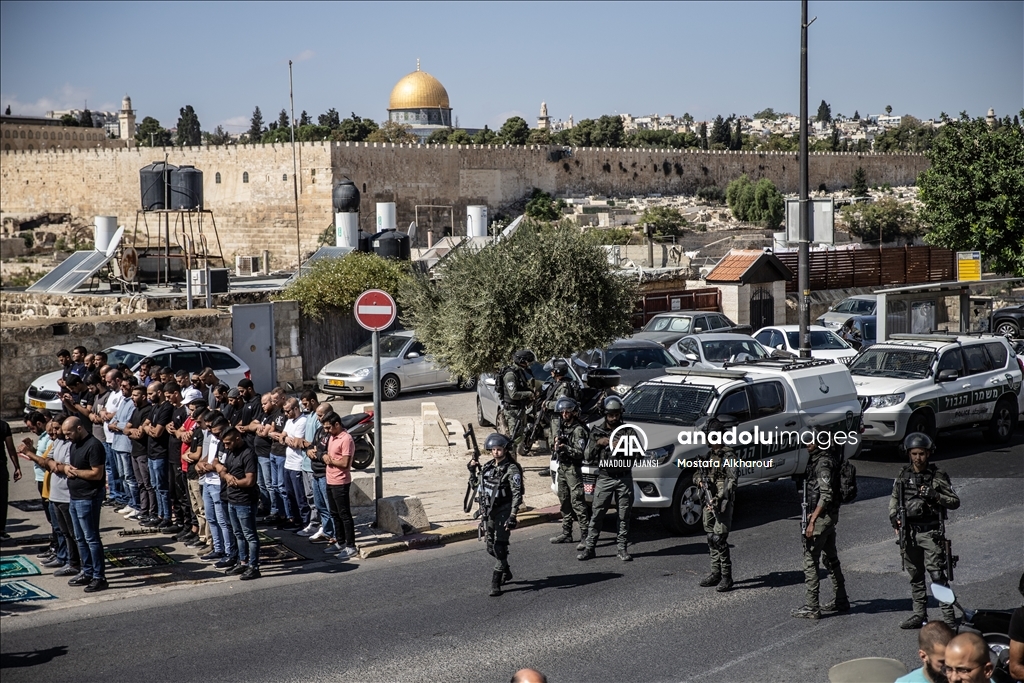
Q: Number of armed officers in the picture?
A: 8